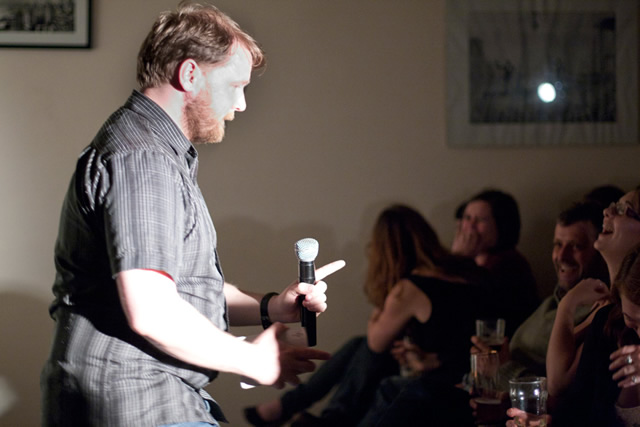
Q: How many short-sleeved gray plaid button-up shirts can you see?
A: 1